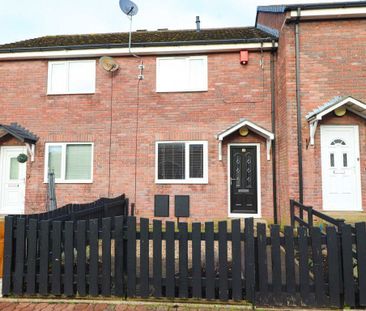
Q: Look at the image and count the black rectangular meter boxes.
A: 2